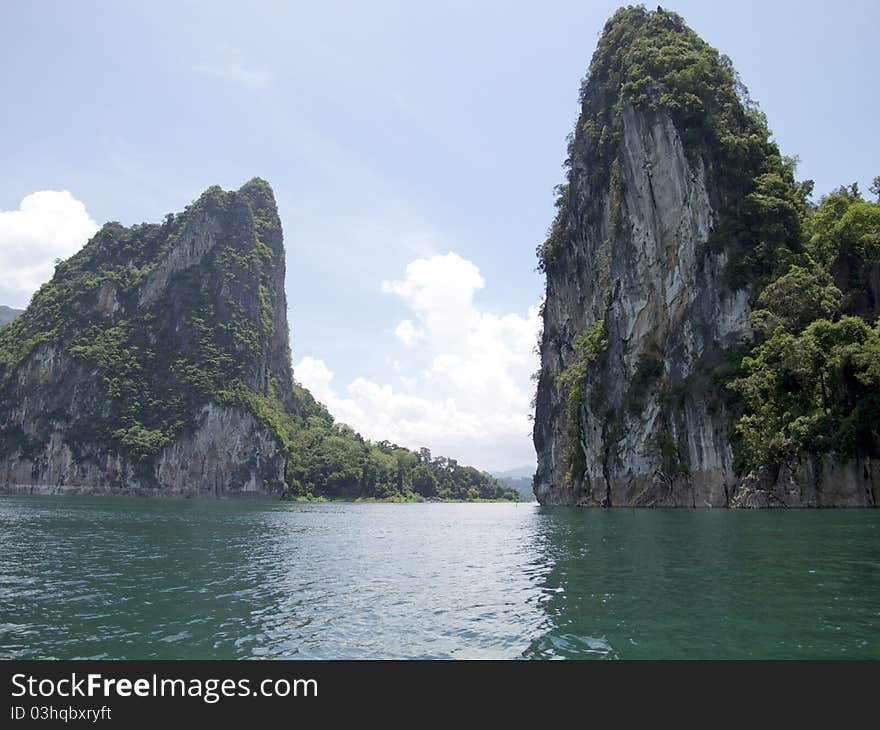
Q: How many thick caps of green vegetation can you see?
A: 2